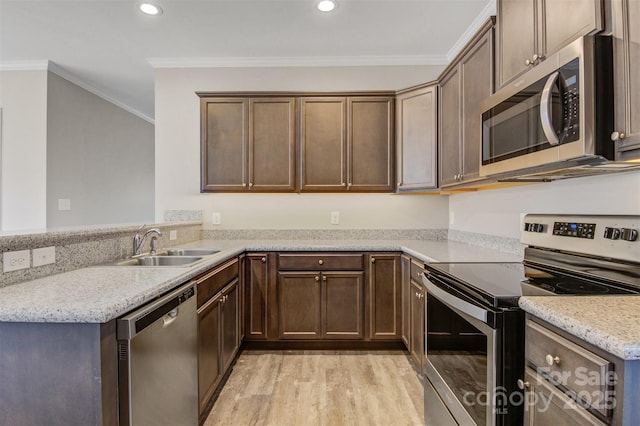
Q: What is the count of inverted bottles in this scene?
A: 0